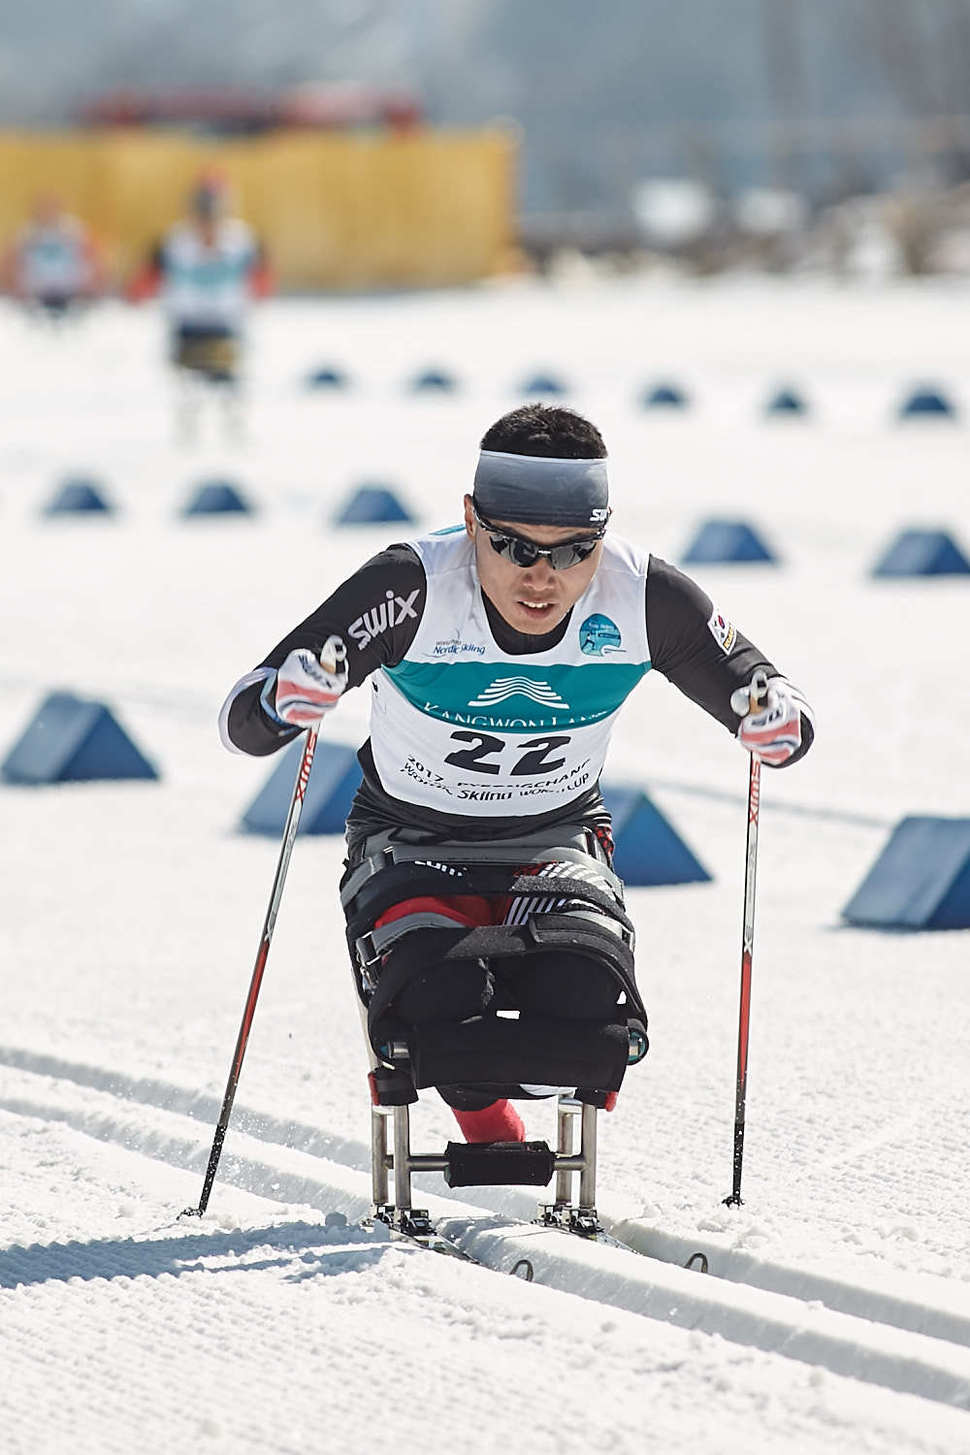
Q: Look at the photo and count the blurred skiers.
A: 2